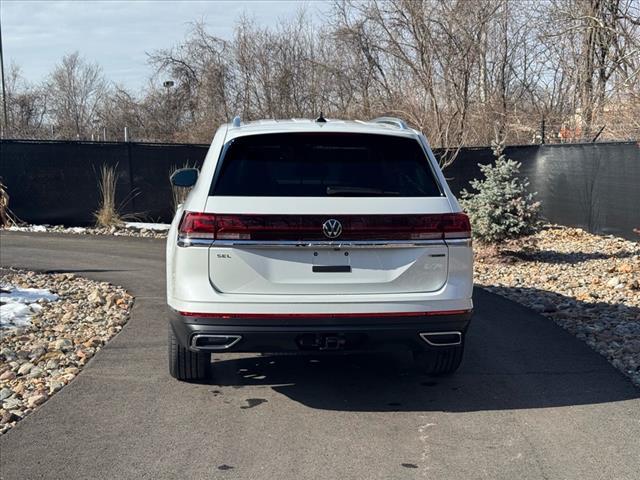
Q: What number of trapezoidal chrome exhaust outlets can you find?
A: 2